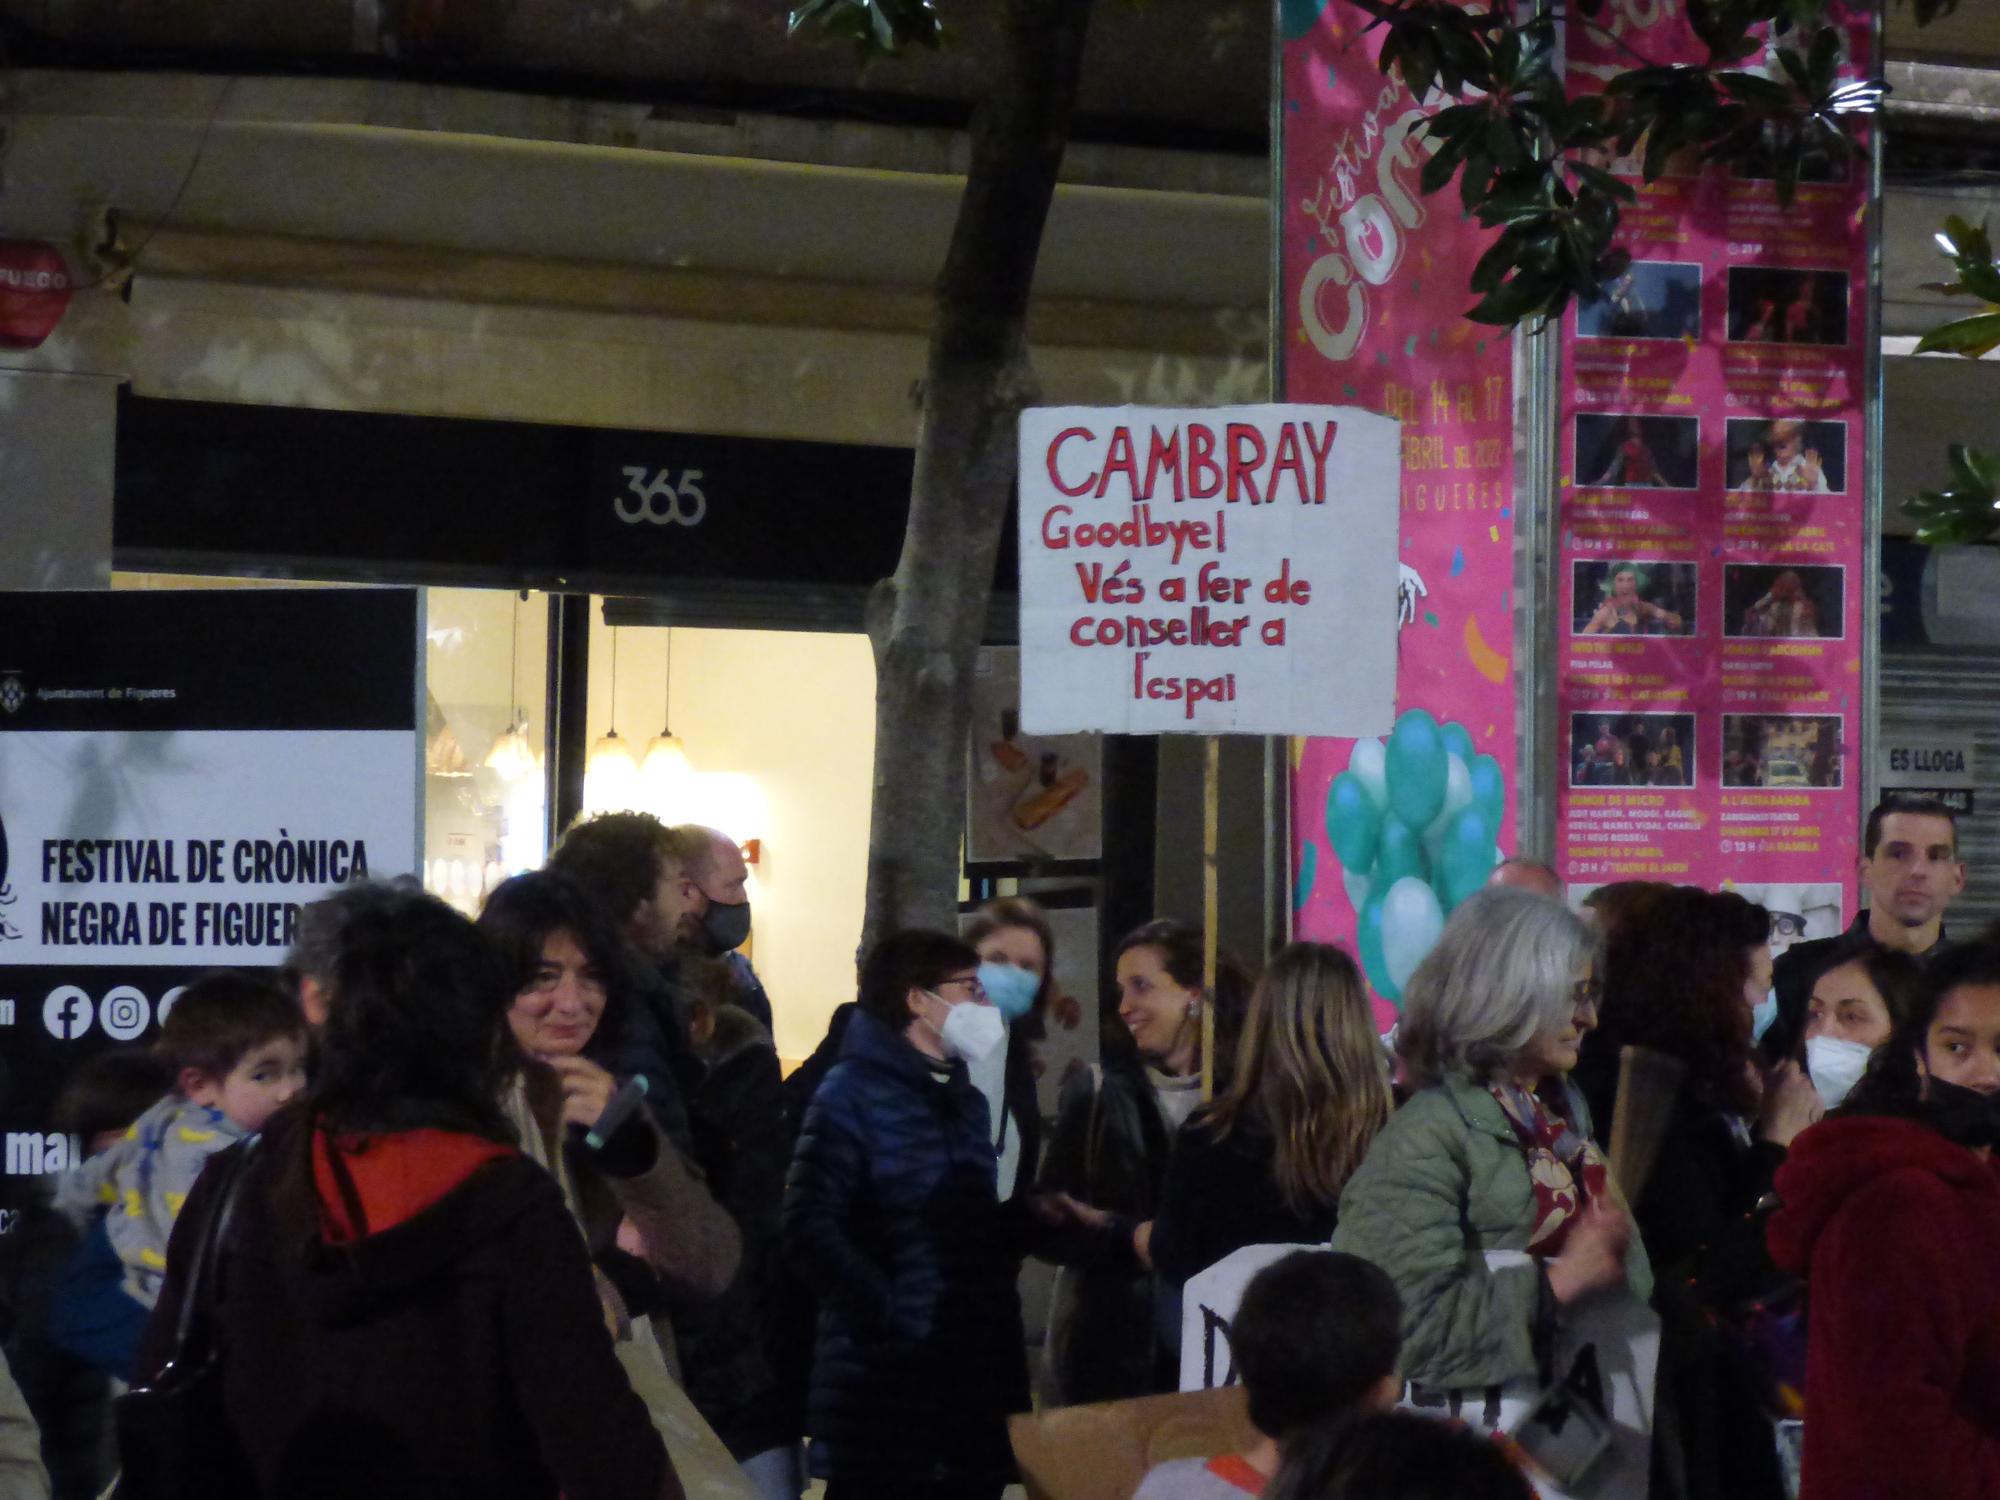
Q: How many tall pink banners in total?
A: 2